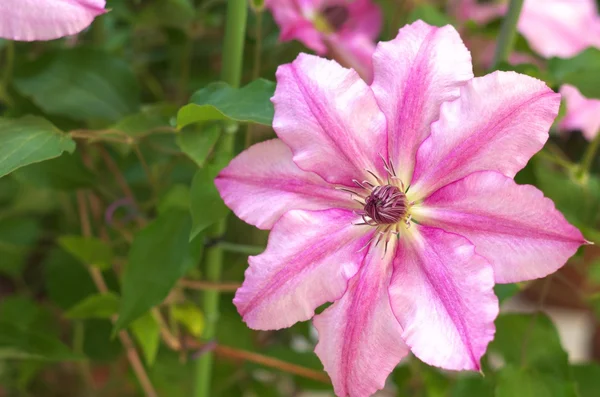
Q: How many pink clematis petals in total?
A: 8